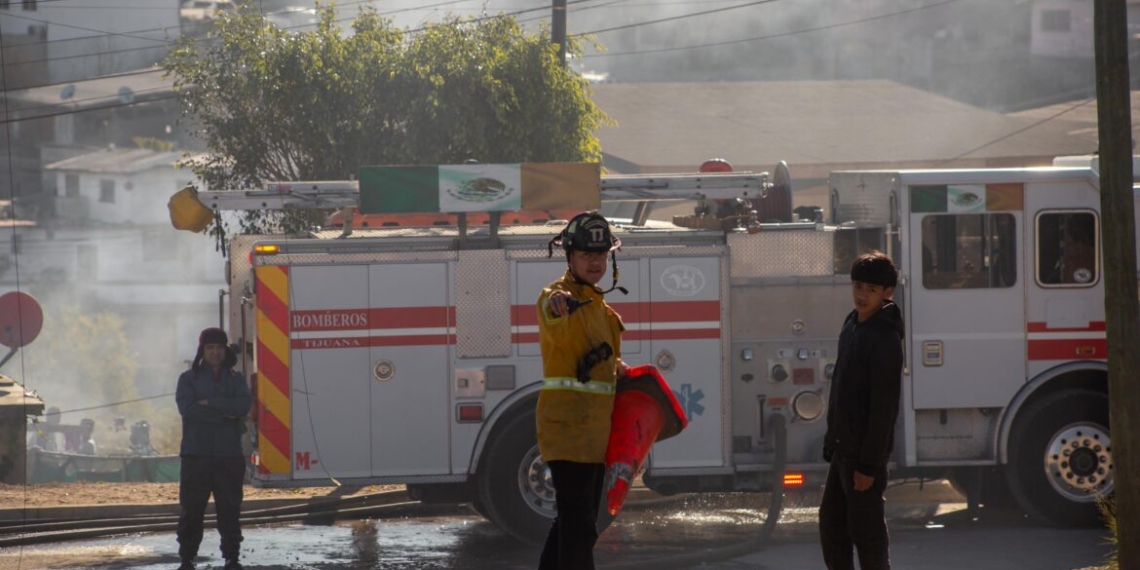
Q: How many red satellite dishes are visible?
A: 1